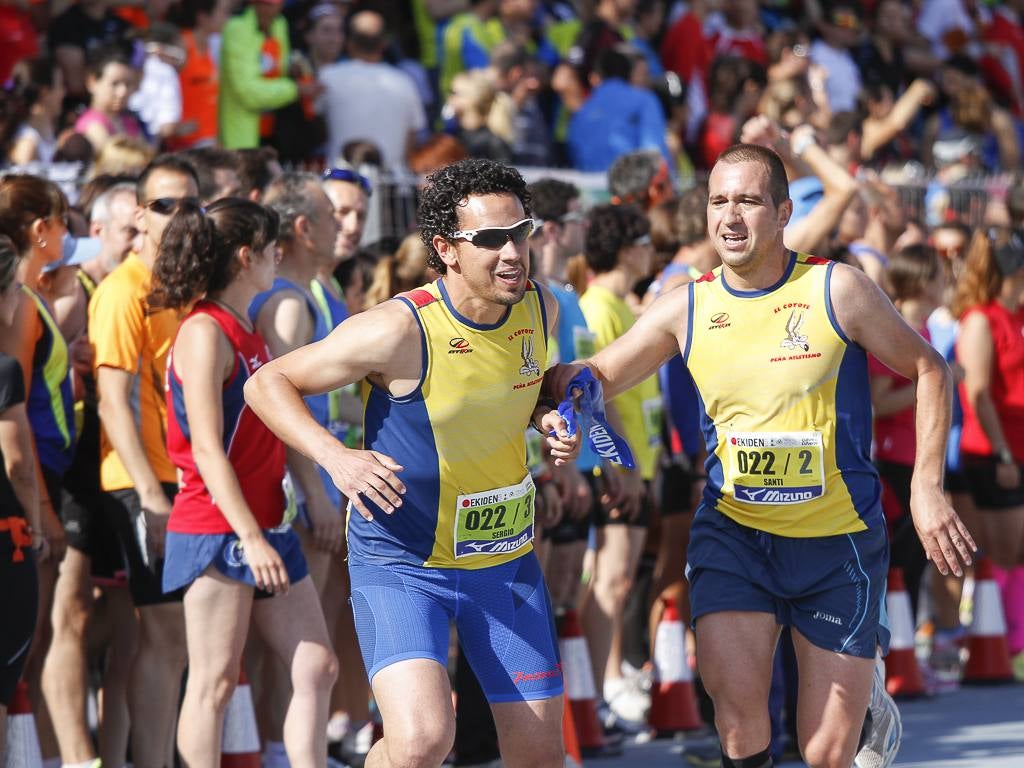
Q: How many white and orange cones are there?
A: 6